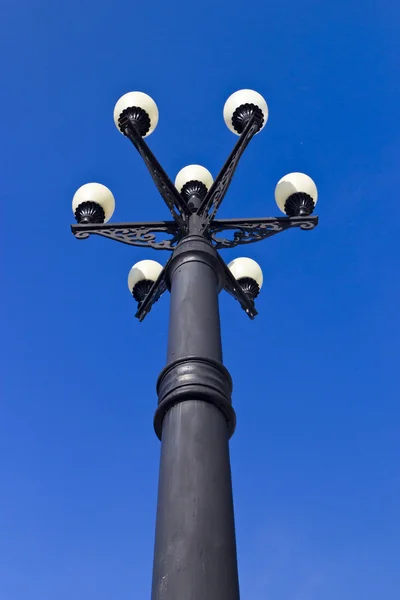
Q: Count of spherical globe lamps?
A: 7